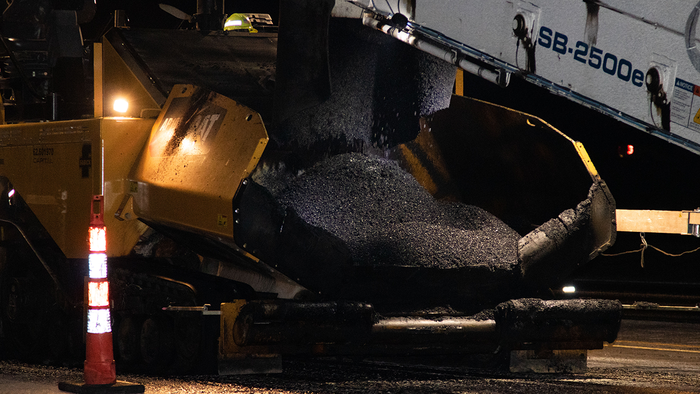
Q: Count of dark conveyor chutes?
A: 1